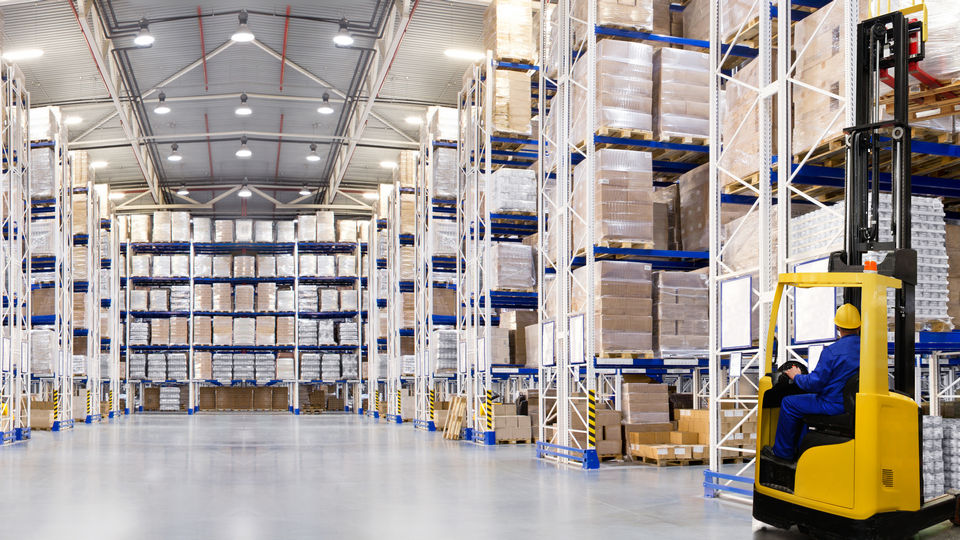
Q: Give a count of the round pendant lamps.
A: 12